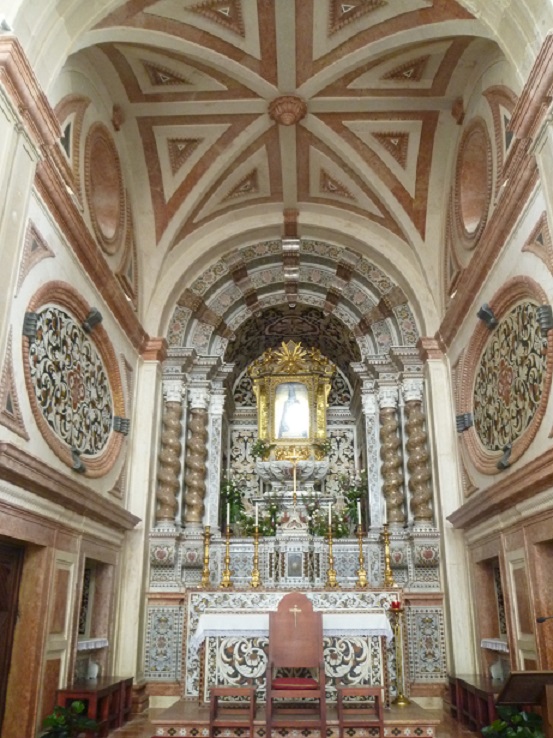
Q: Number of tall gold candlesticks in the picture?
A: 6